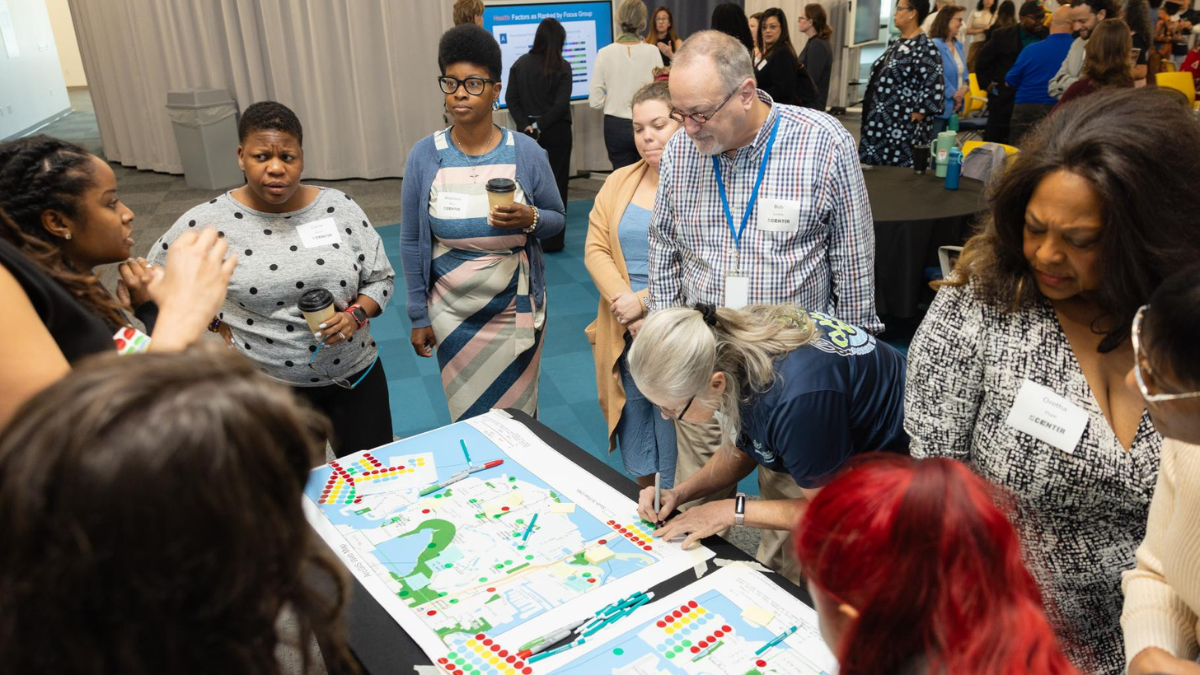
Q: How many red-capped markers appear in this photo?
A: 2